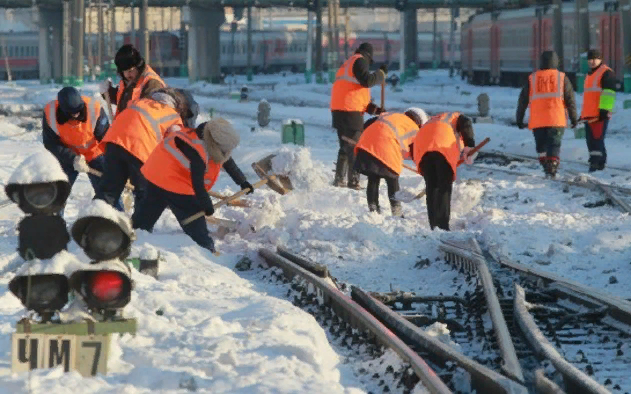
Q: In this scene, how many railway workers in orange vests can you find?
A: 9